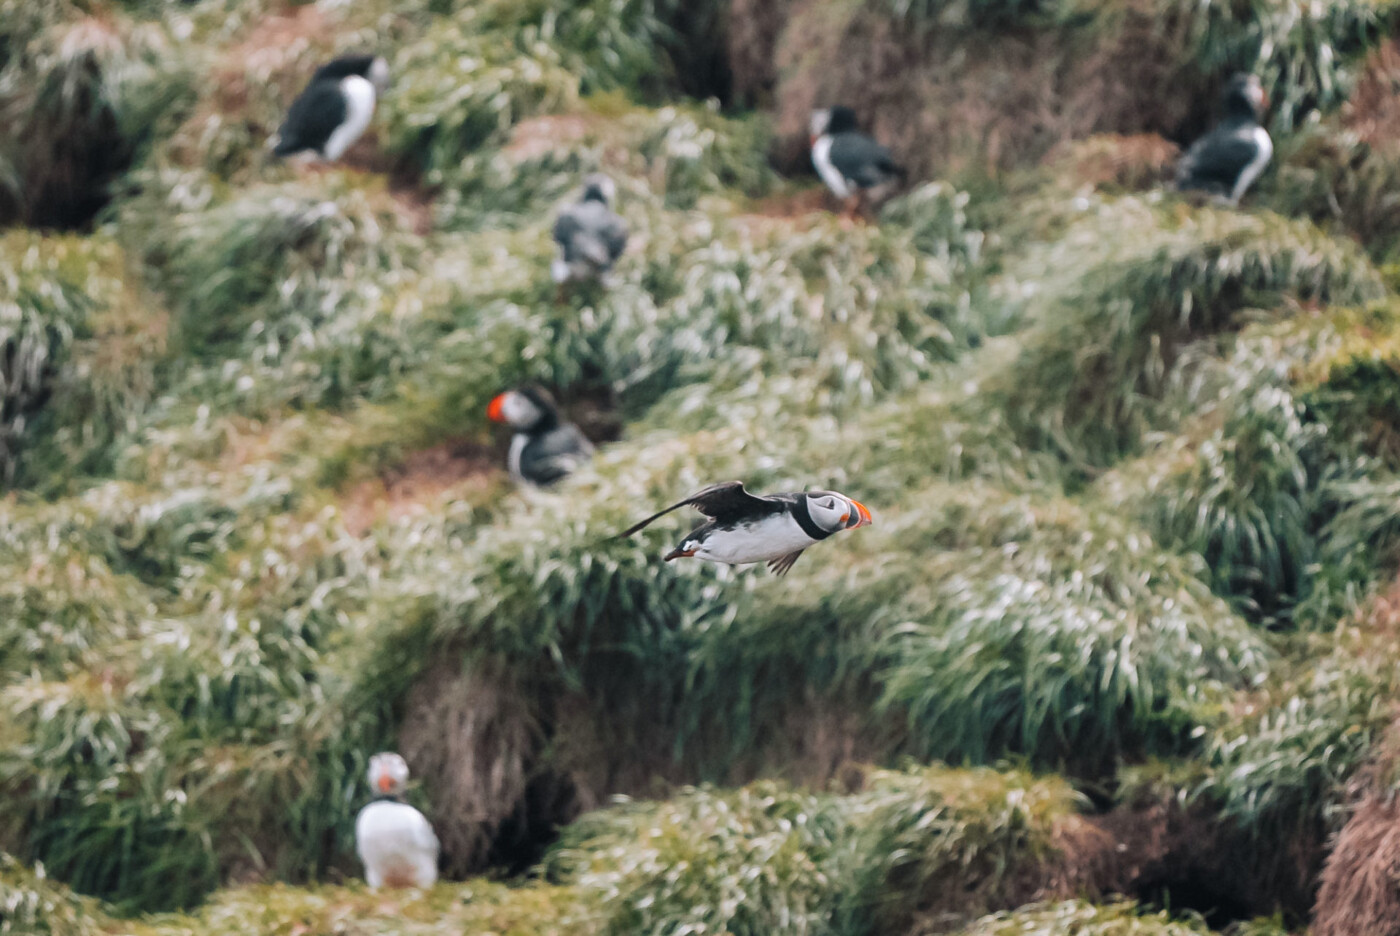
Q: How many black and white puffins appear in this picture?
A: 7